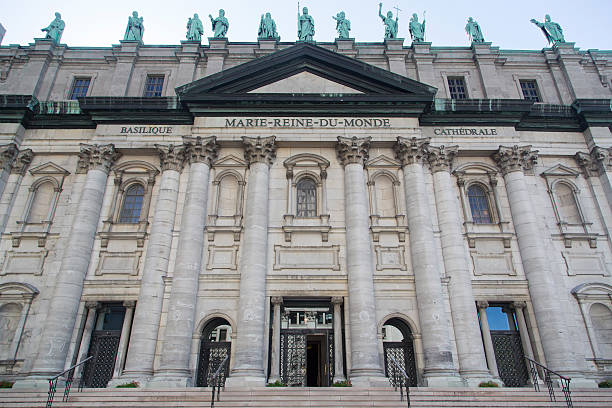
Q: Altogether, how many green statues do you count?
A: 11